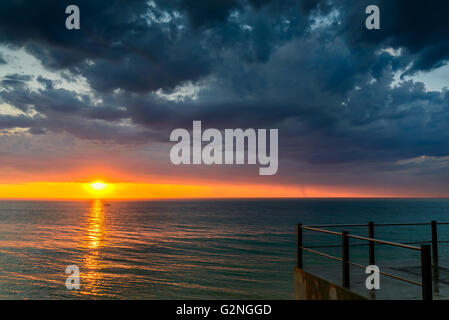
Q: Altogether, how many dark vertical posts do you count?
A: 5